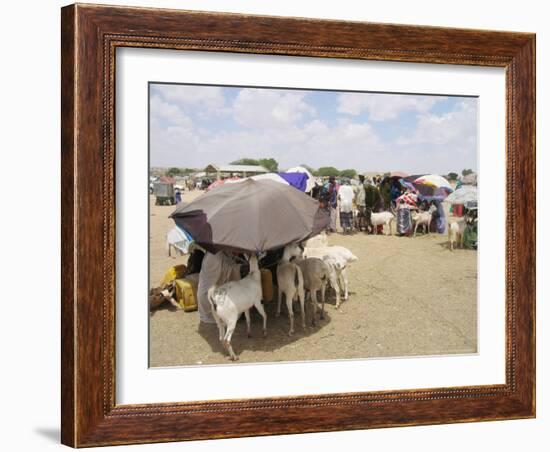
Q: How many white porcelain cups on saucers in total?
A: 0